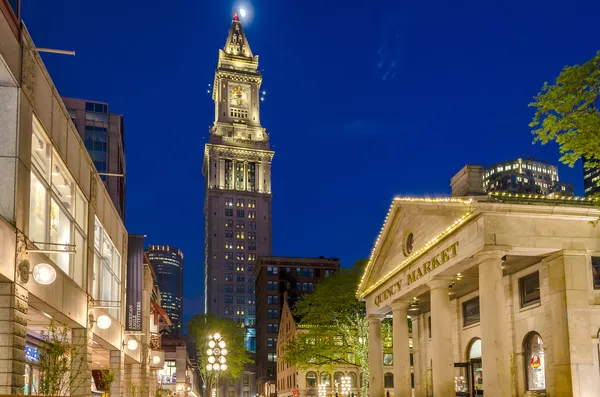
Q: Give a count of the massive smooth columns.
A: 4